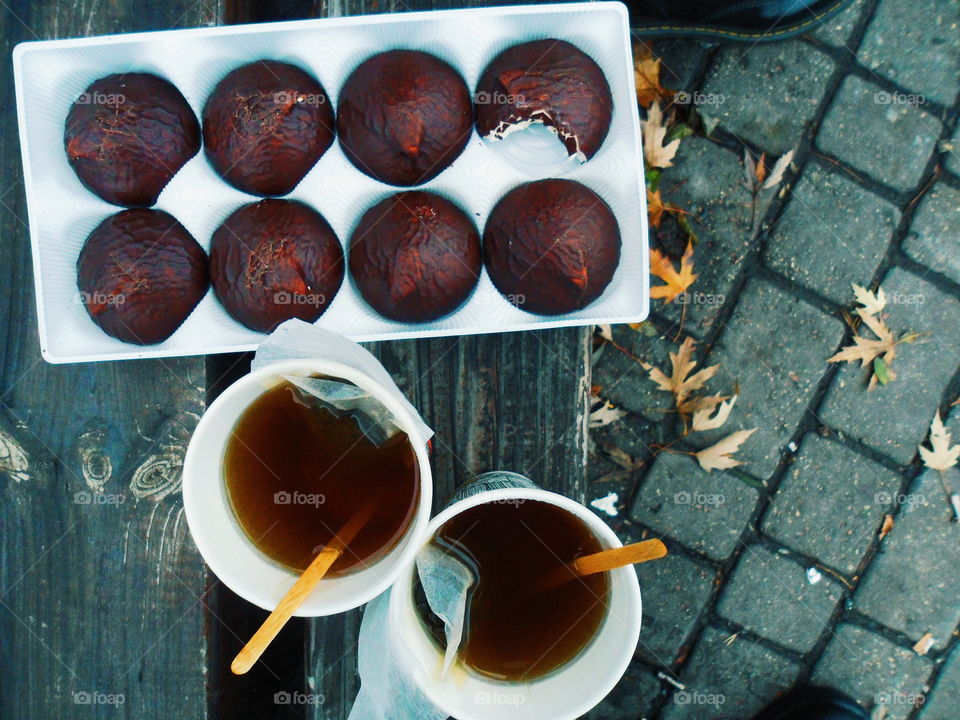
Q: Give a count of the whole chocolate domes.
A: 7